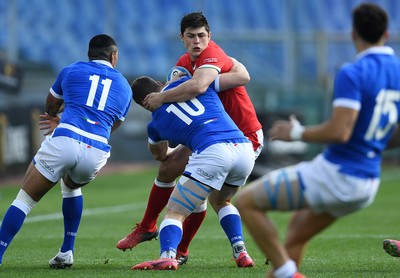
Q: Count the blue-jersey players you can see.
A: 3